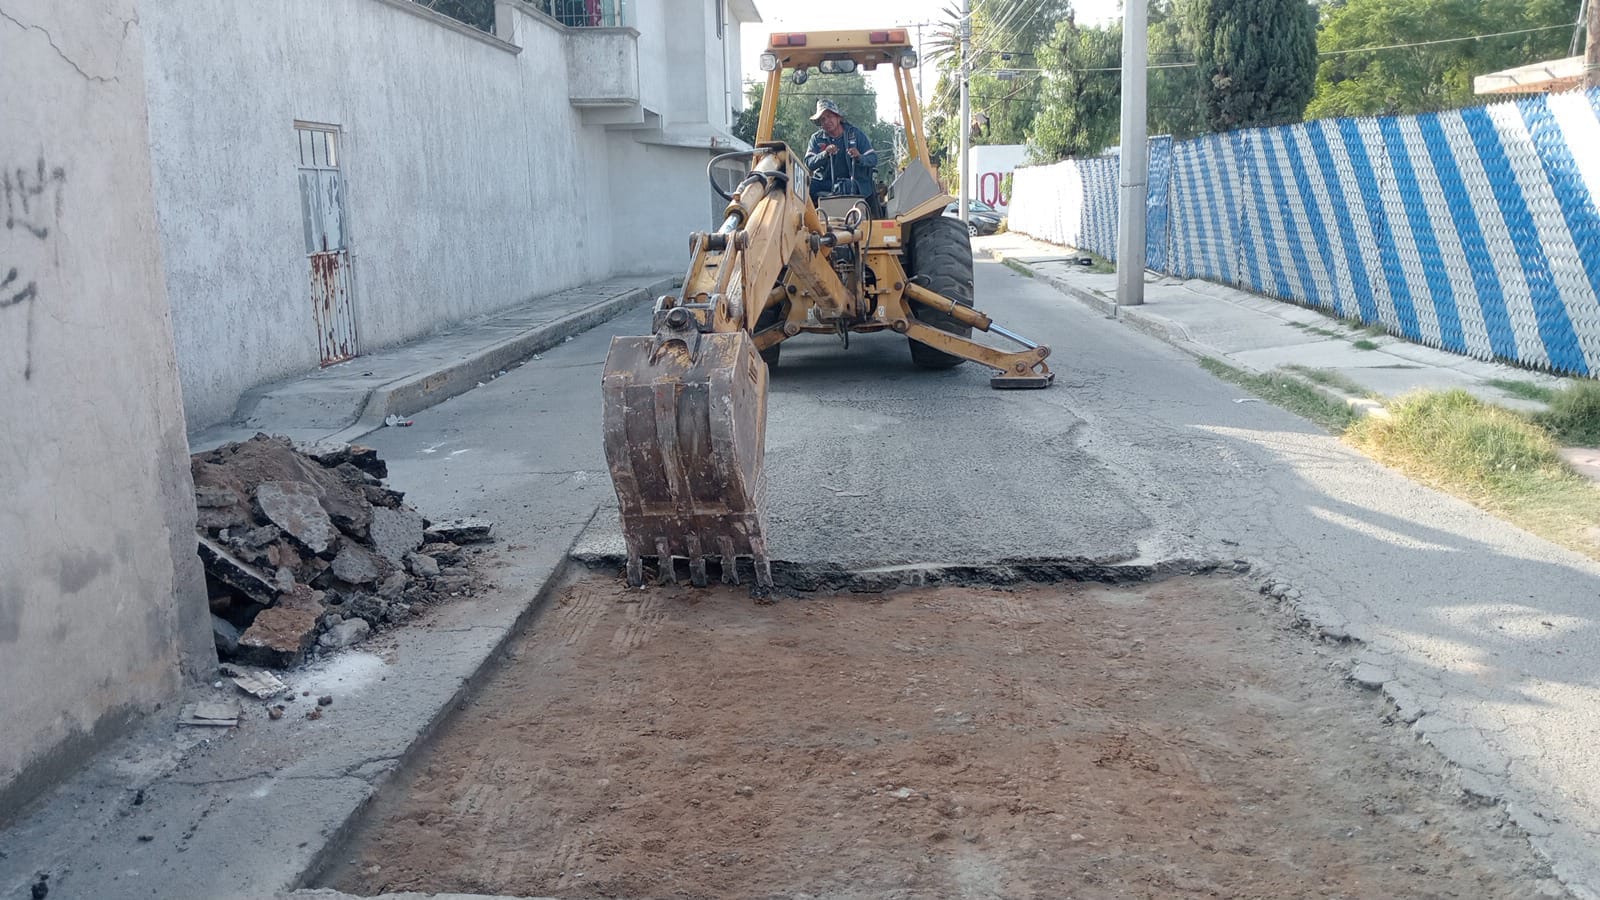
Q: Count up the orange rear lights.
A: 2